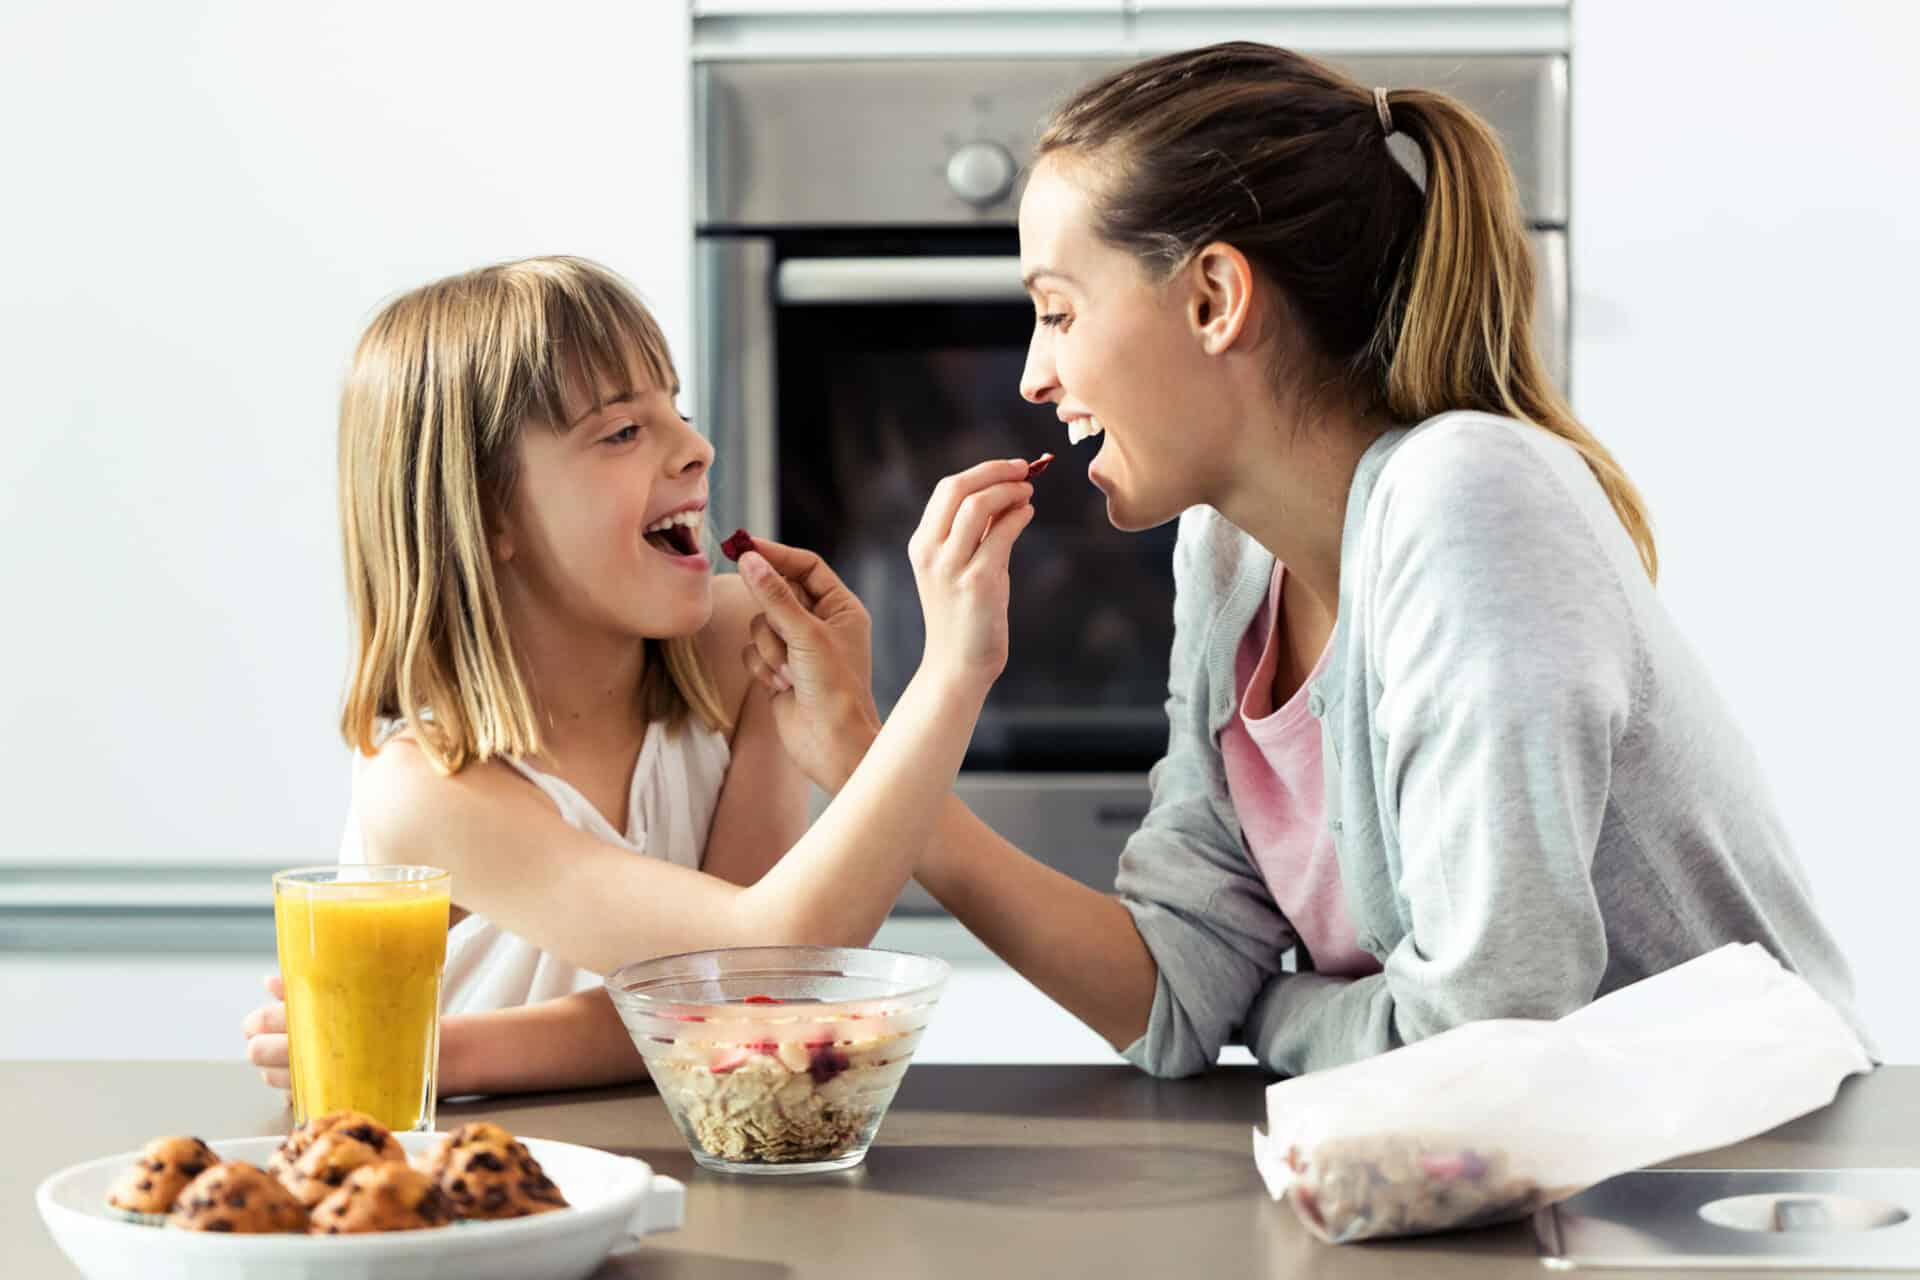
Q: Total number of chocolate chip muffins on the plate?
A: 5